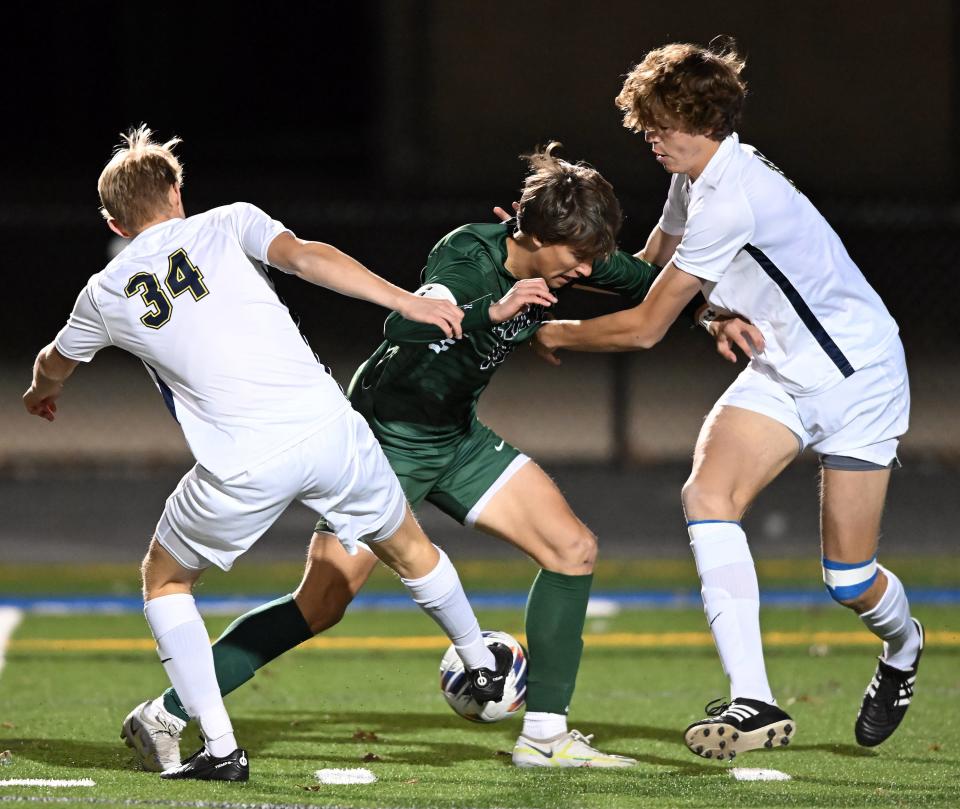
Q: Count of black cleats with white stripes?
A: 2